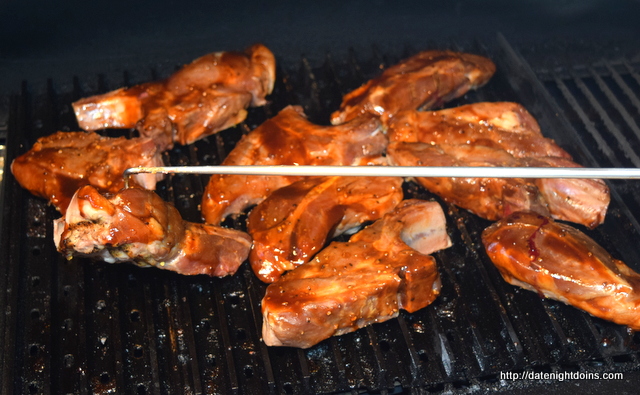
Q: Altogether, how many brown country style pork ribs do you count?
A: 9